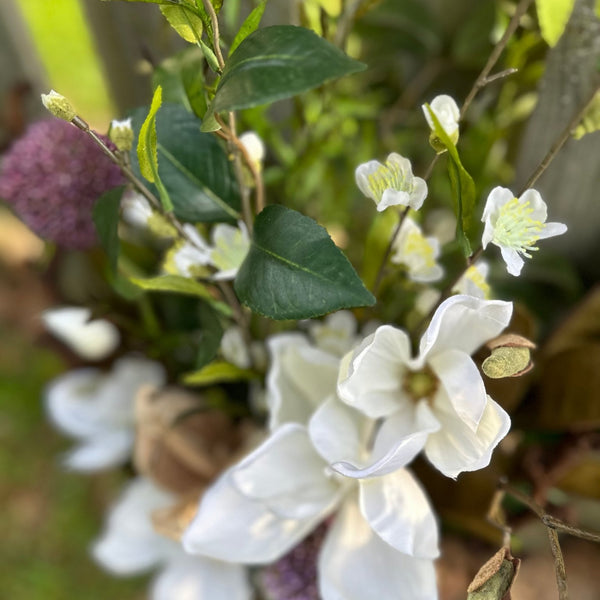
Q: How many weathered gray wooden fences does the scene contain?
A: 1